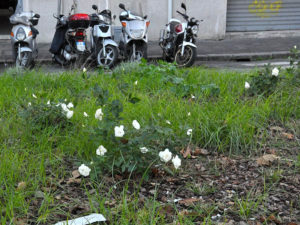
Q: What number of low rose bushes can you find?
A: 3